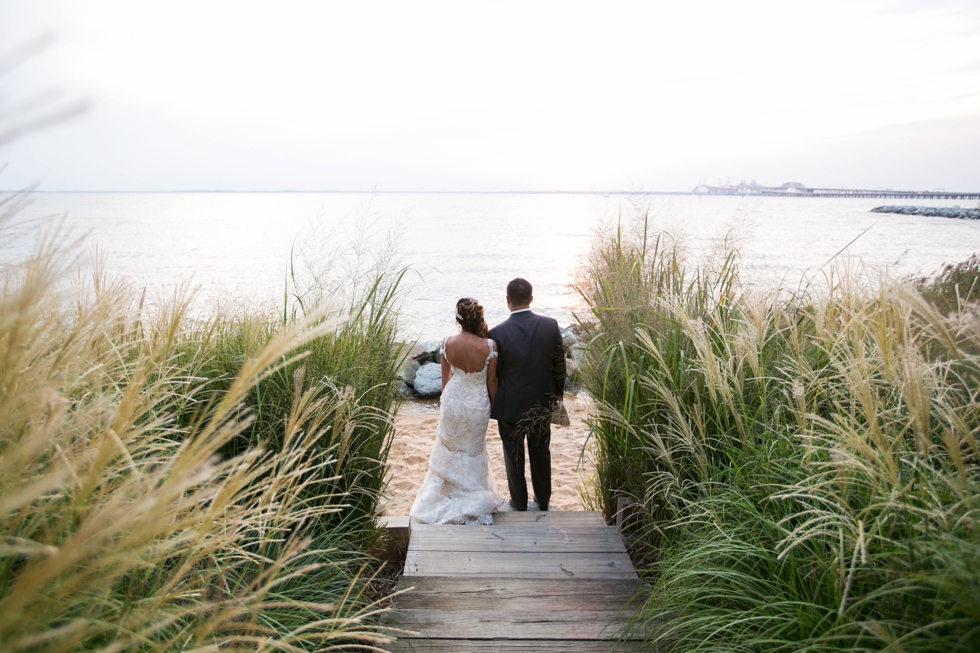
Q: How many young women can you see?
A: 1